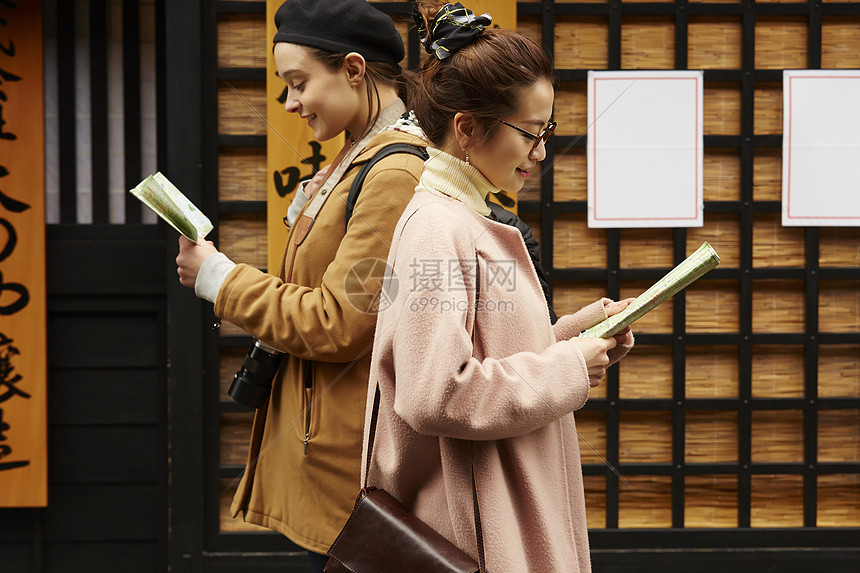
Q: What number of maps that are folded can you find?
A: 2